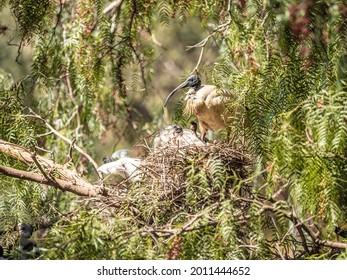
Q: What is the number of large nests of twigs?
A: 1